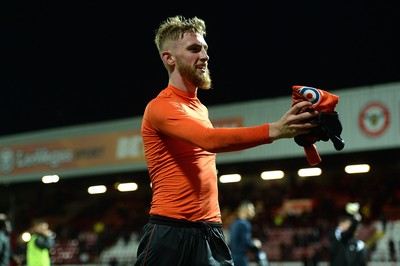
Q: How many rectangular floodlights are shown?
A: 7